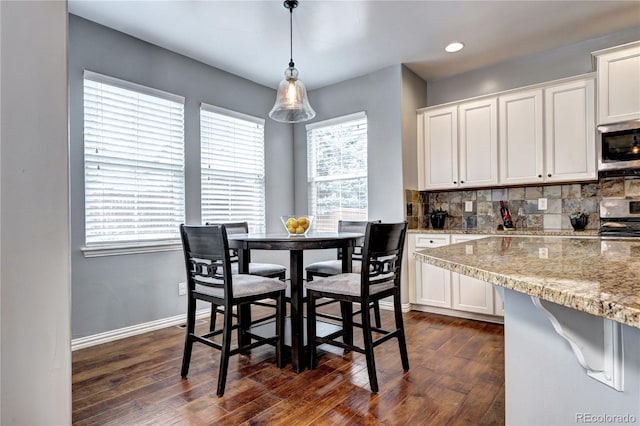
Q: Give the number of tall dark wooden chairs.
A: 4